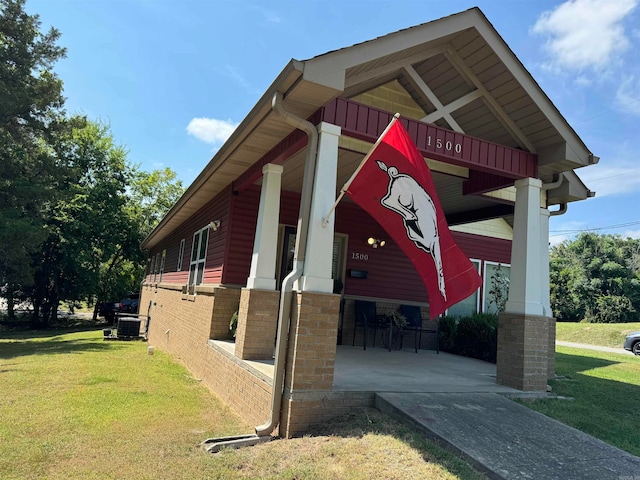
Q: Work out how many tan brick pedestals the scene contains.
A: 4